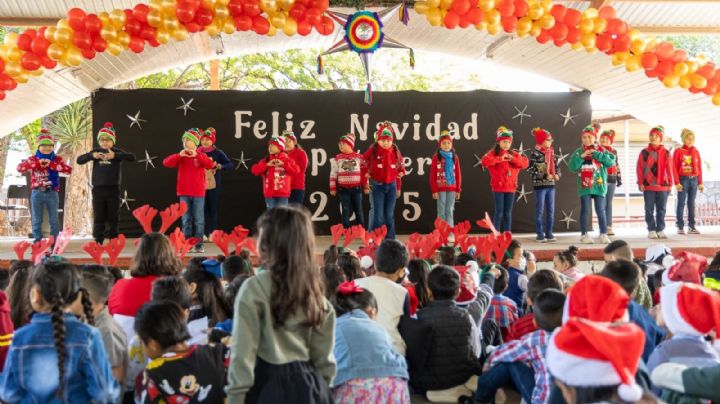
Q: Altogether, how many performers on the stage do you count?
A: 15